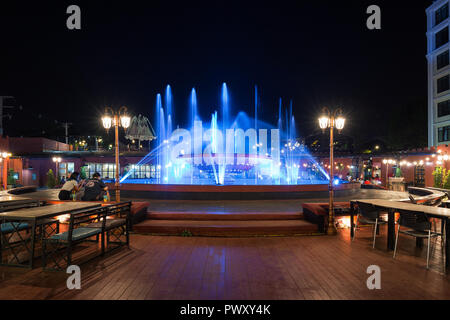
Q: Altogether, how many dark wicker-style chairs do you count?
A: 2